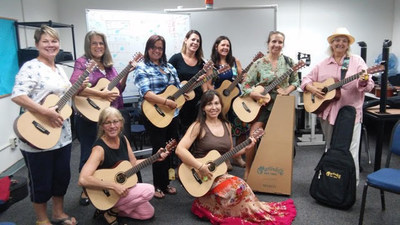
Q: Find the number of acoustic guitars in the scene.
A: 9